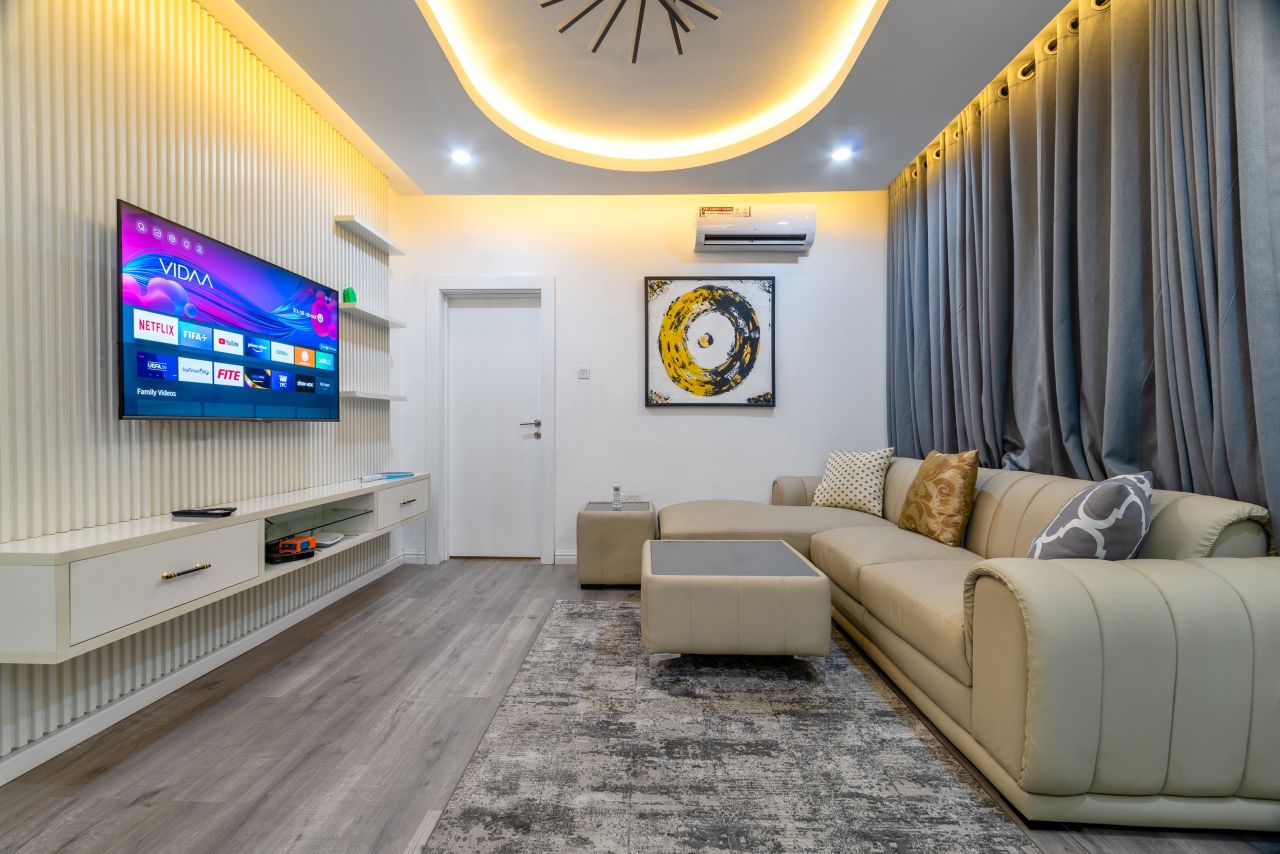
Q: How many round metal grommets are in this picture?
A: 10